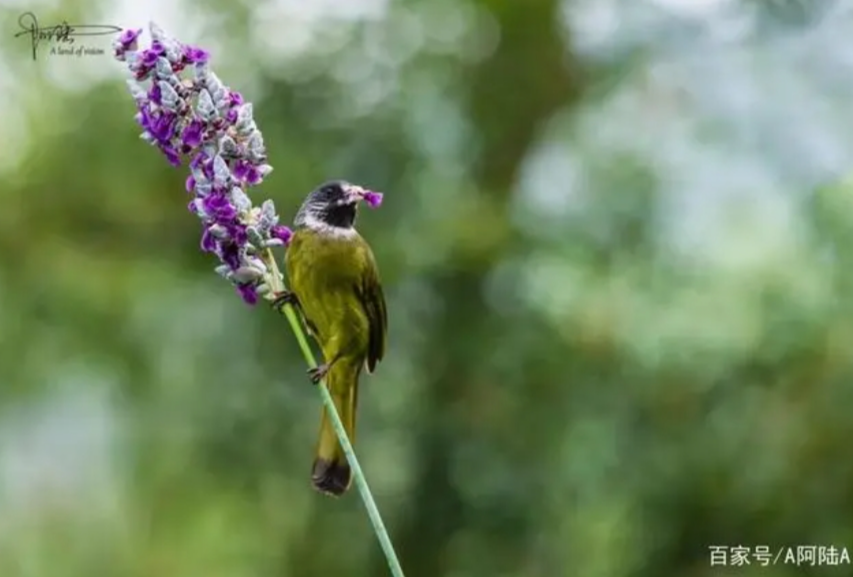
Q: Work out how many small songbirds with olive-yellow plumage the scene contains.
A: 1